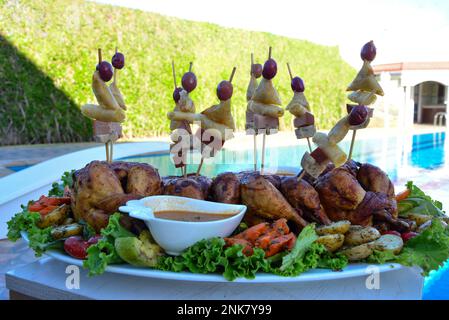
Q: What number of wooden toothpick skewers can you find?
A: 10